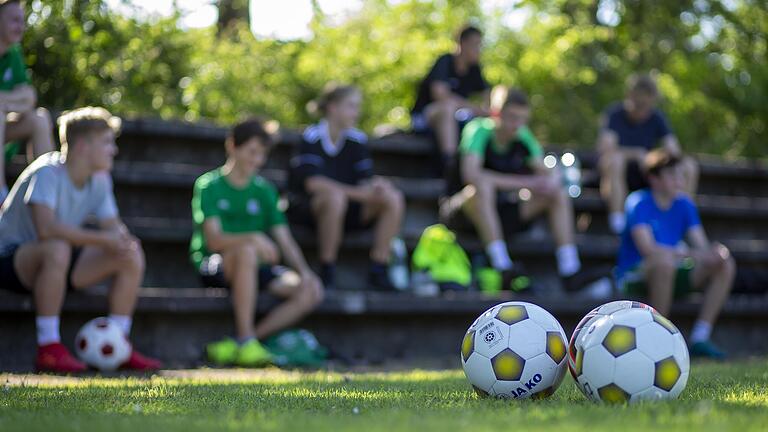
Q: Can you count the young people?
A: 8